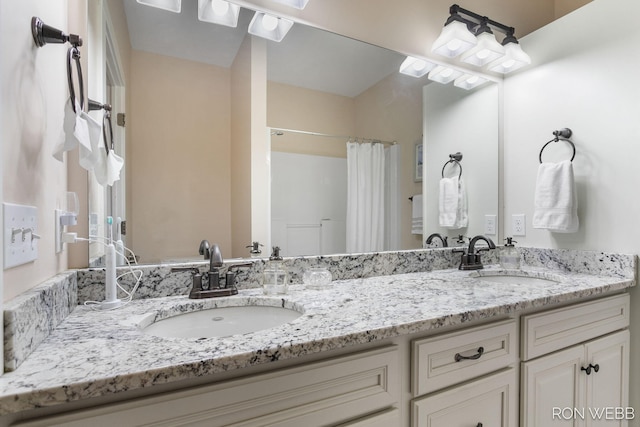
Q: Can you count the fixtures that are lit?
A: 2